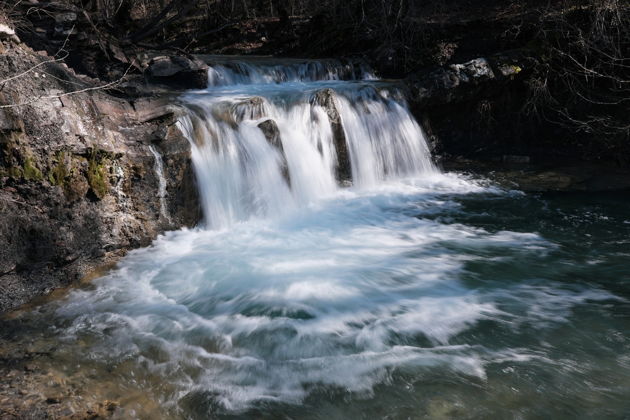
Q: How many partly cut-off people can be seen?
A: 0